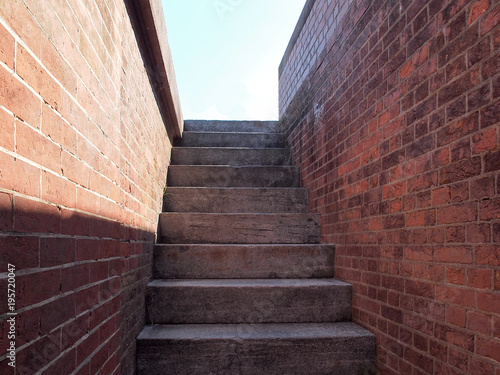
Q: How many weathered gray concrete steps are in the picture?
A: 9